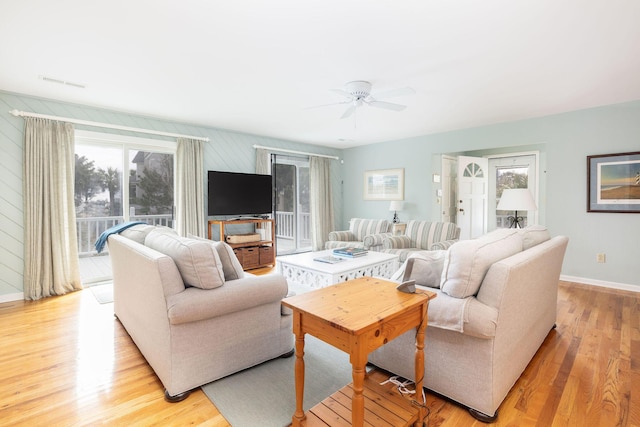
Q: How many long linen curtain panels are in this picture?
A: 4